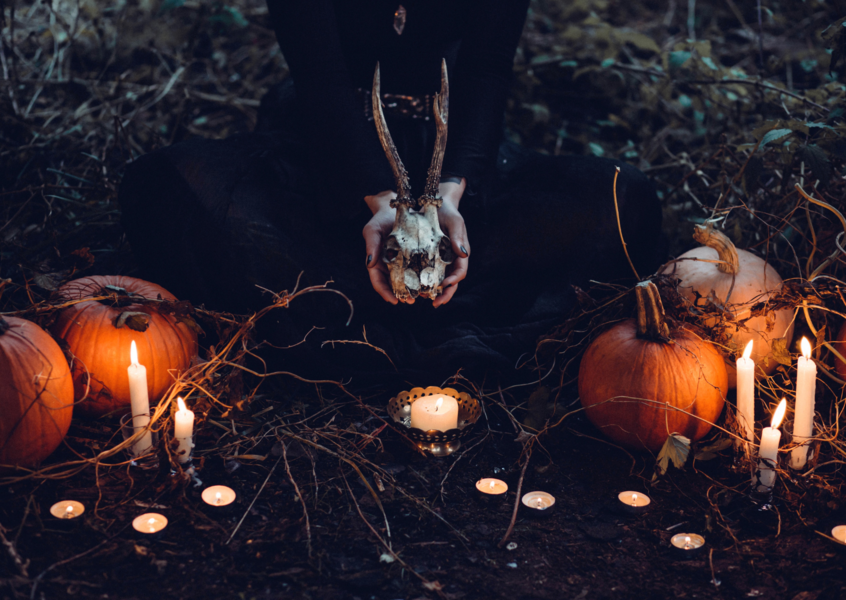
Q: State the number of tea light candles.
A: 8